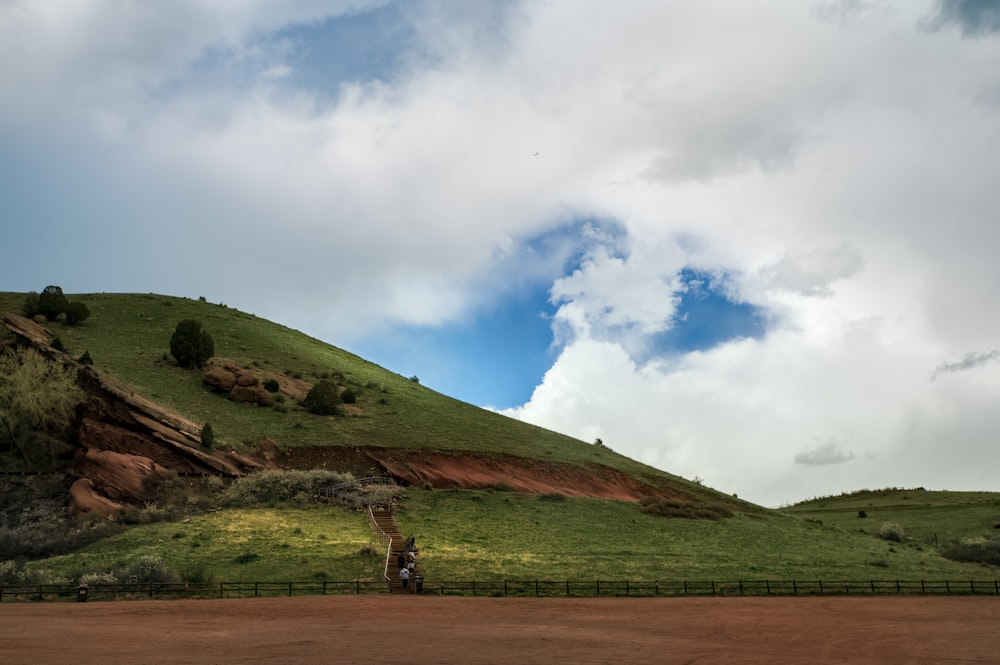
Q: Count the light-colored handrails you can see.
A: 1